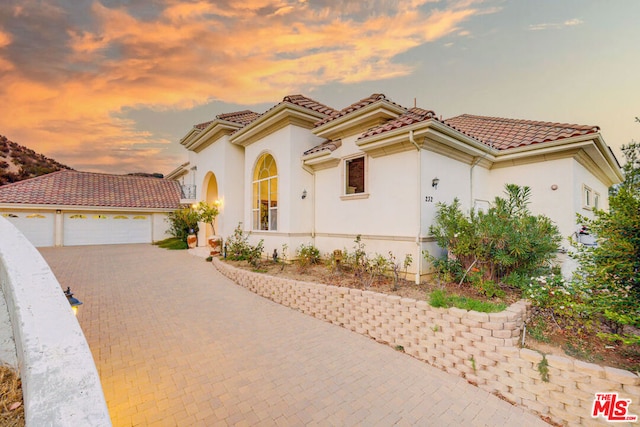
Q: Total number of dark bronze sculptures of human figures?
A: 0